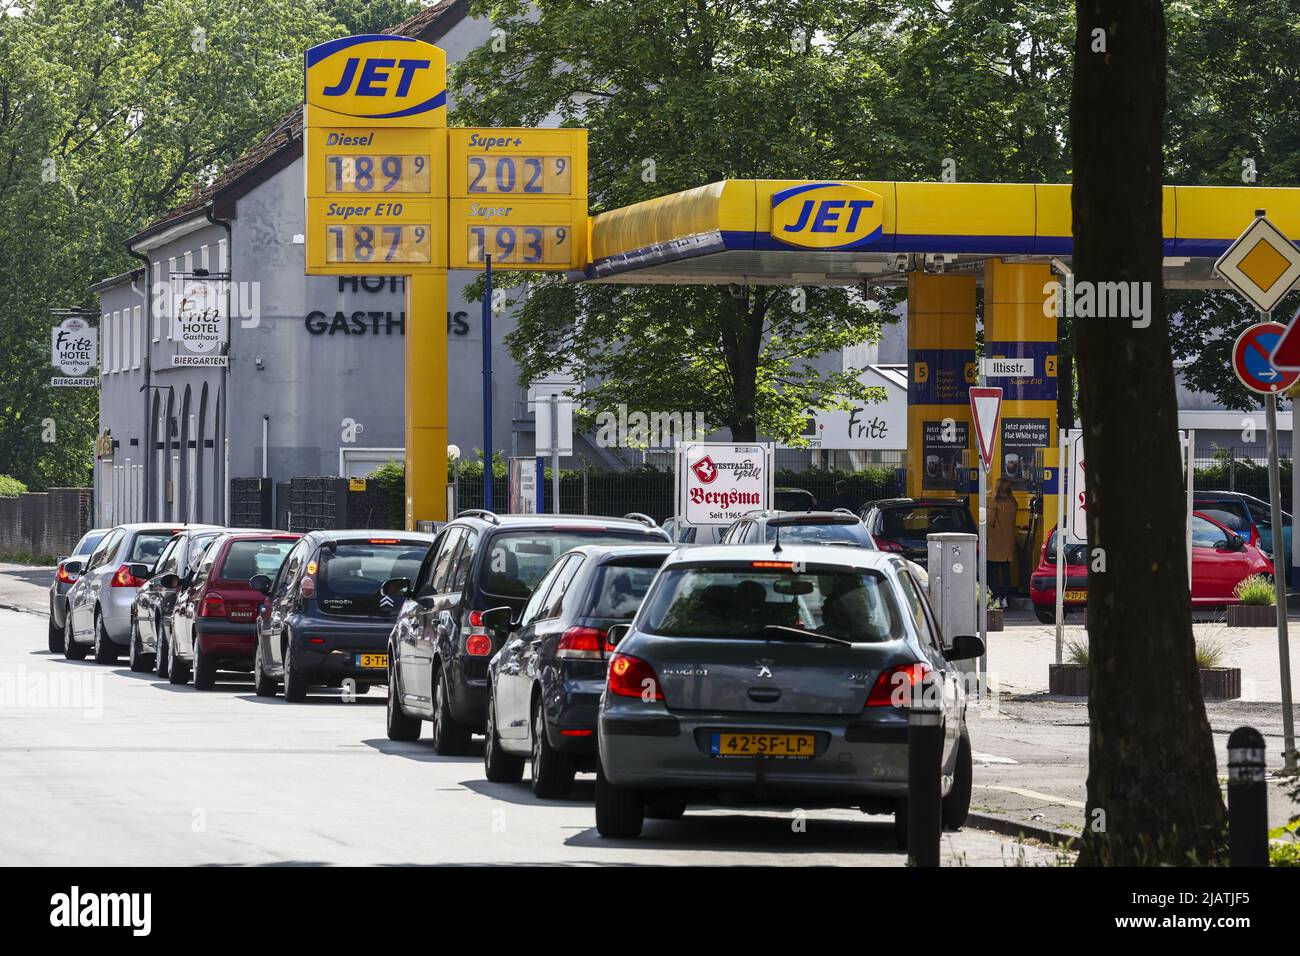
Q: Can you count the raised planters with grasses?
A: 4